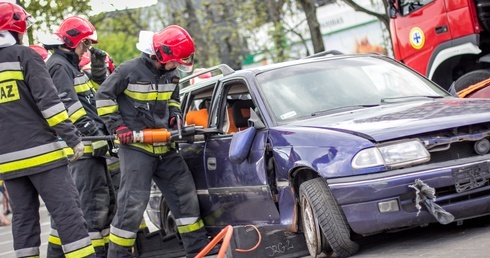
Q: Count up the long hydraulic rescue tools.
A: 1